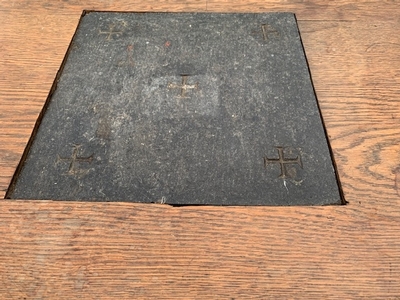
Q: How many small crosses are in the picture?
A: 5